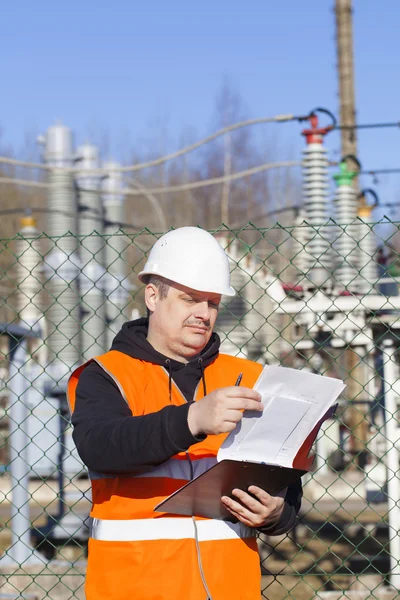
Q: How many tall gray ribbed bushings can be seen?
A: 3